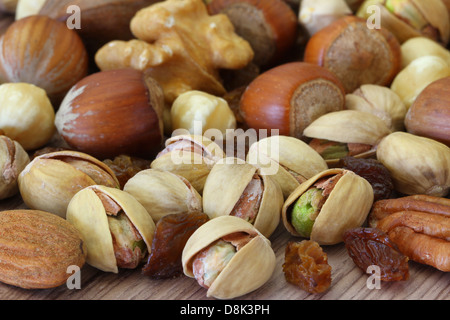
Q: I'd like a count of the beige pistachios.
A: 13